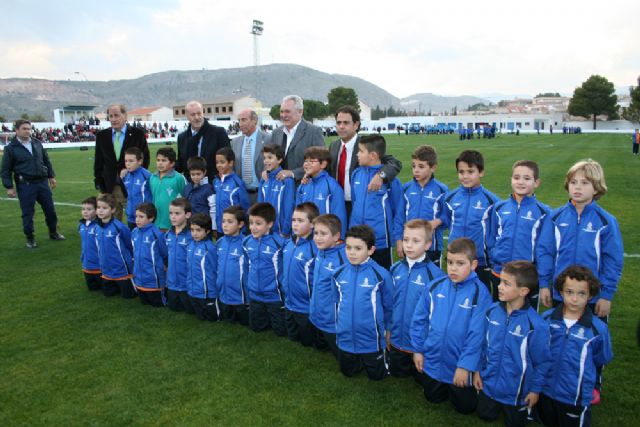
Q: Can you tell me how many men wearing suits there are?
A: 5